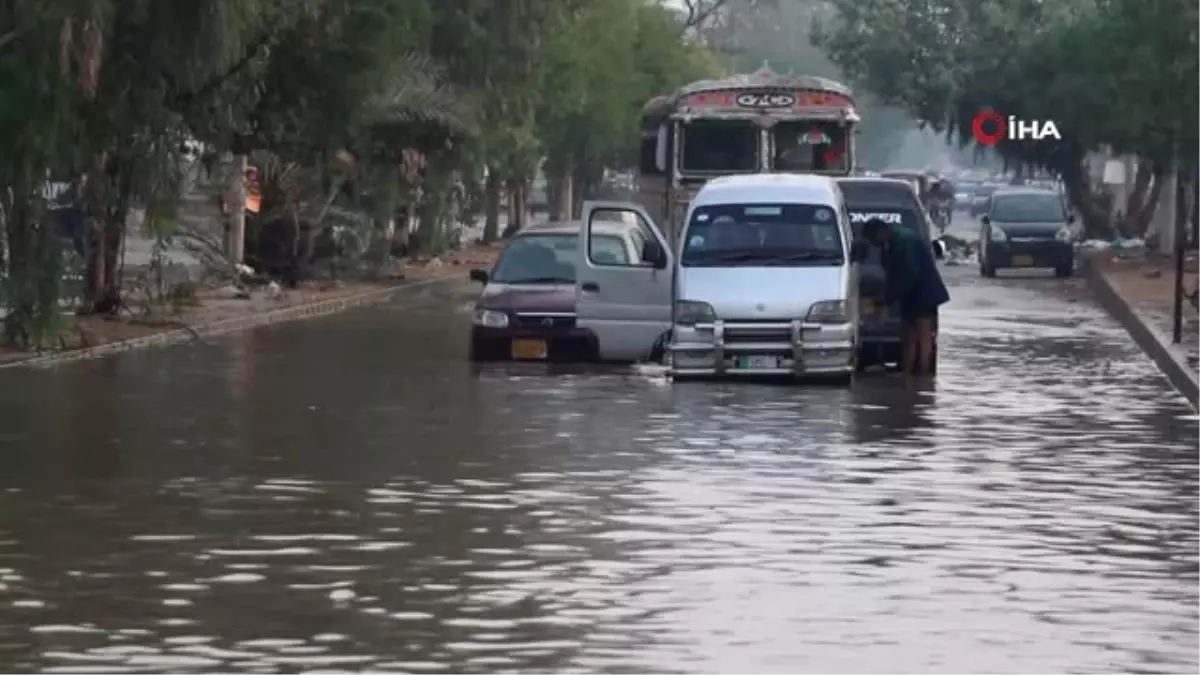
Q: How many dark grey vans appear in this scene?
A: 1